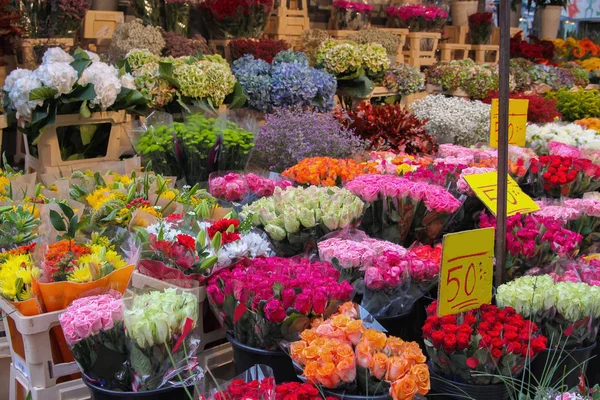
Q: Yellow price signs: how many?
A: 3